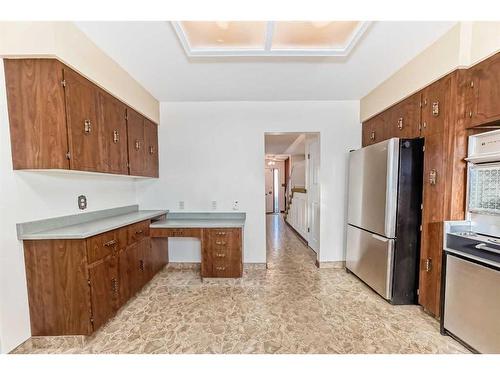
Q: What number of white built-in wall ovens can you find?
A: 1